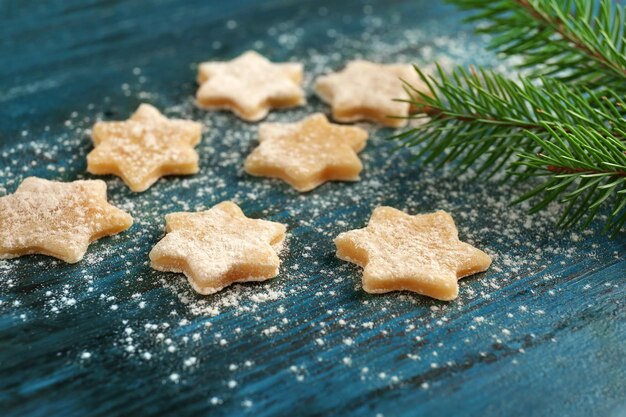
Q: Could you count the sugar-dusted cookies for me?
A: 7